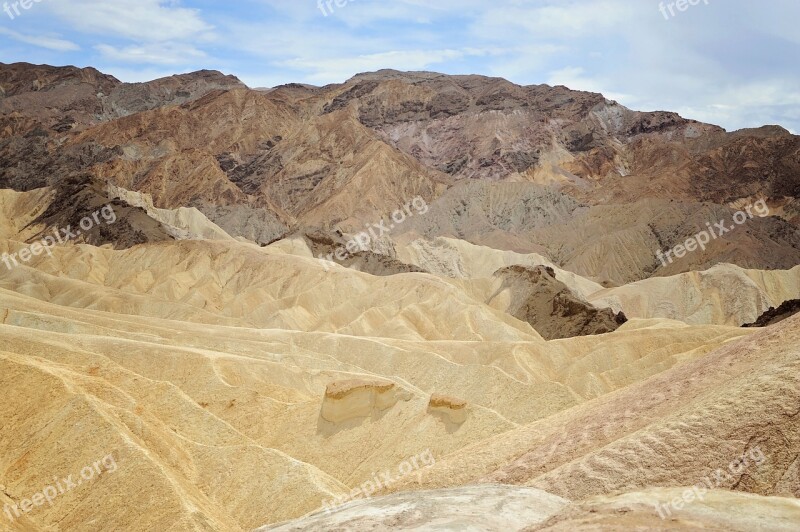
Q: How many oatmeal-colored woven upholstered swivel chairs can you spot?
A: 0